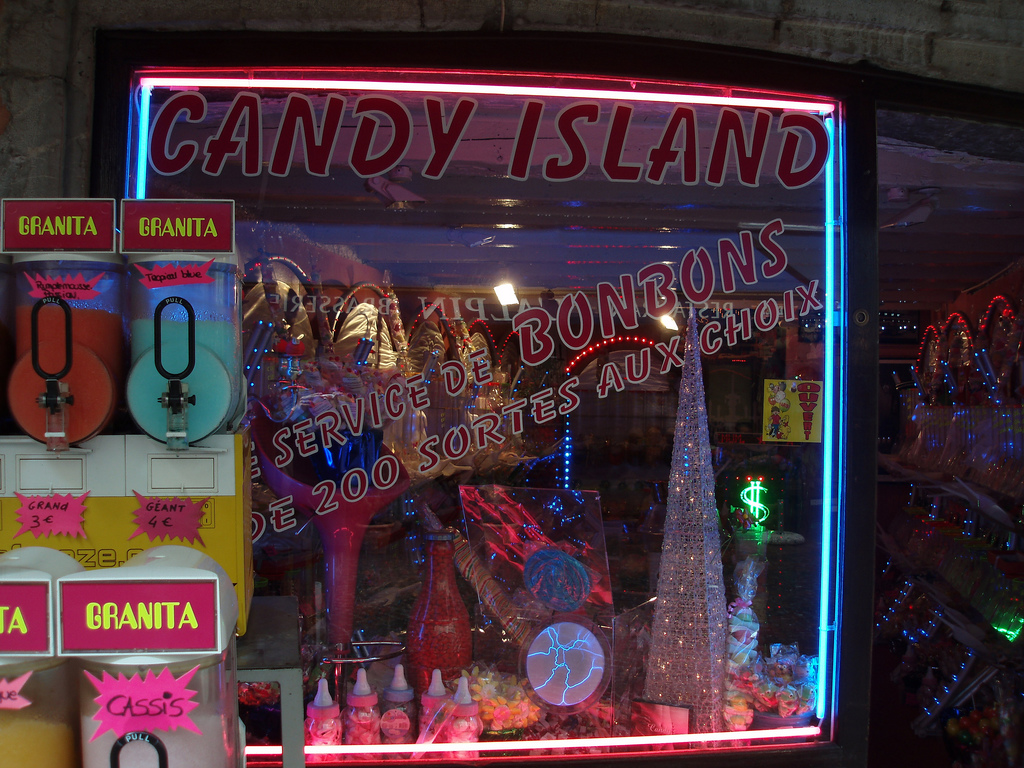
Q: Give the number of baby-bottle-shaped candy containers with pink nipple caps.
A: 4